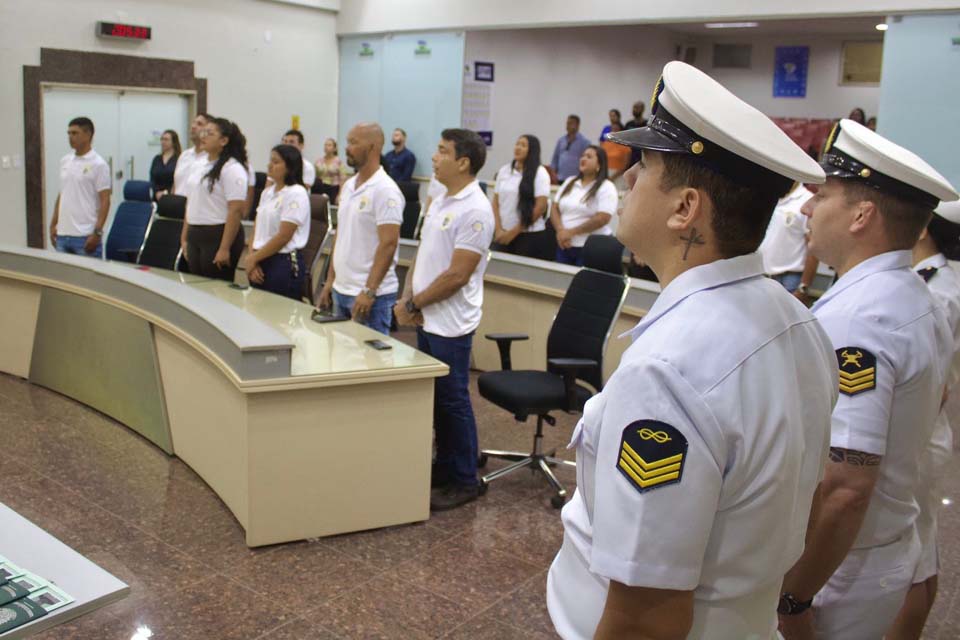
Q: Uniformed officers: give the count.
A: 3